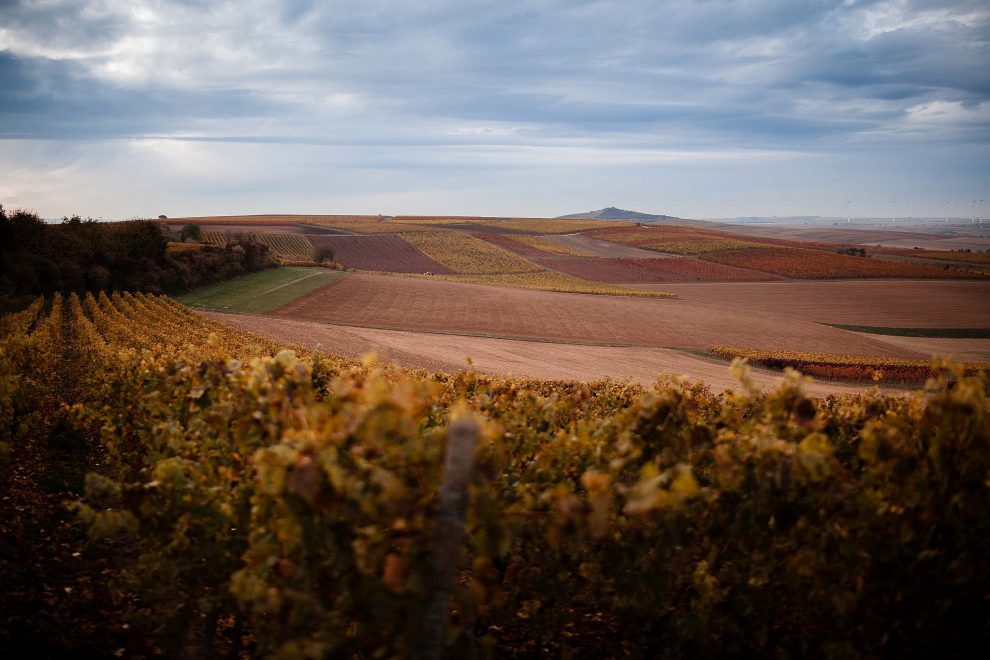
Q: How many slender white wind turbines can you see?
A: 5